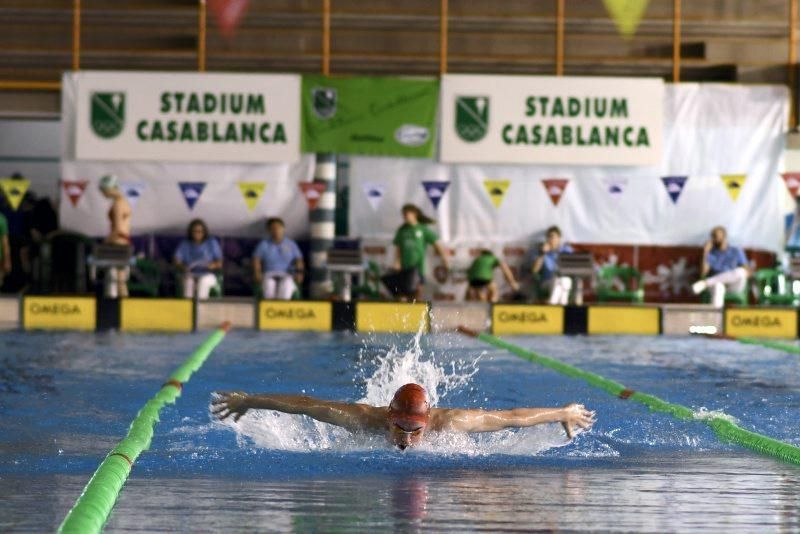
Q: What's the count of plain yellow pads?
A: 3